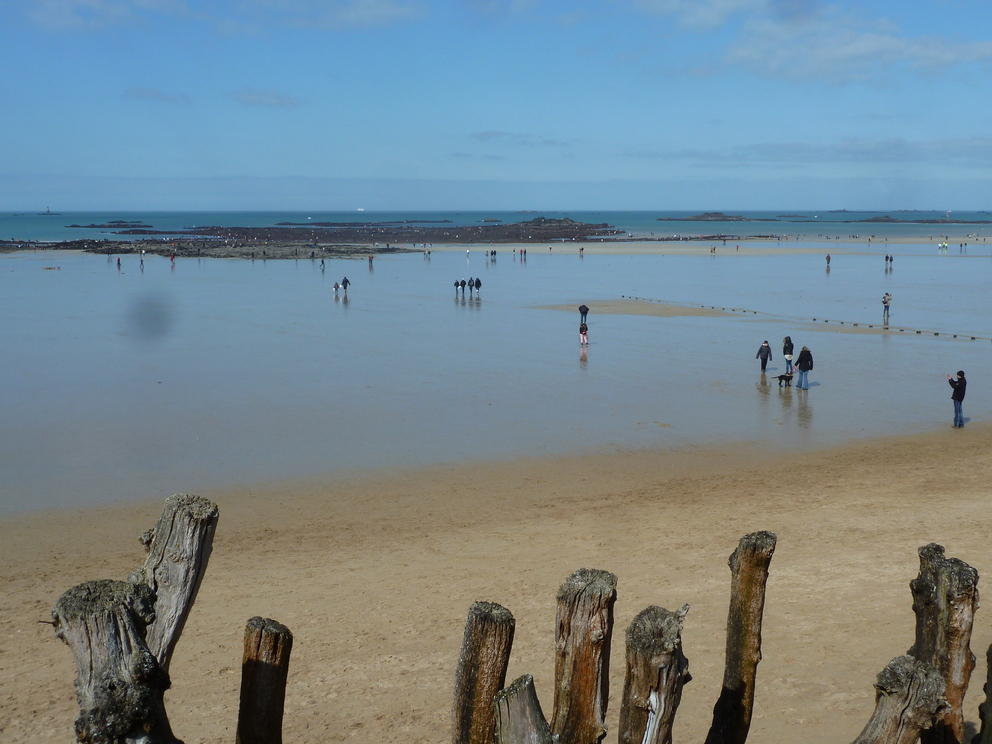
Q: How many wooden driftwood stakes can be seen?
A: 11